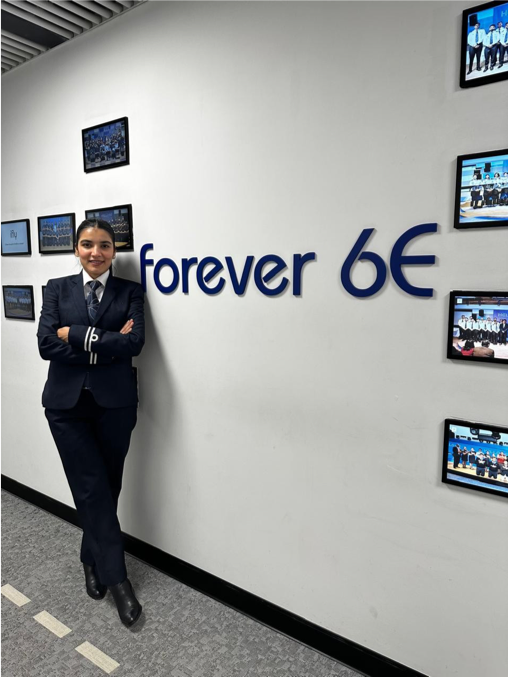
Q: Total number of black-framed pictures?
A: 9